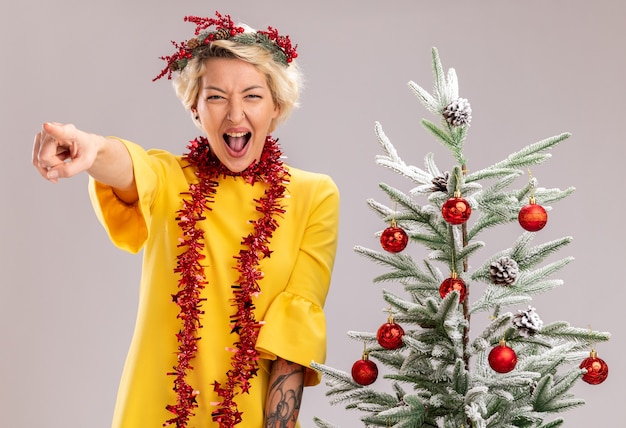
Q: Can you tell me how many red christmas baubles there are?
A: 8